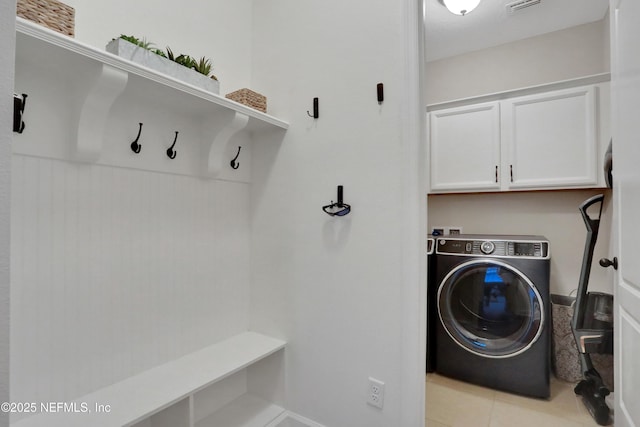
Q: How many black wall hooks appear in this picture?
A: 7